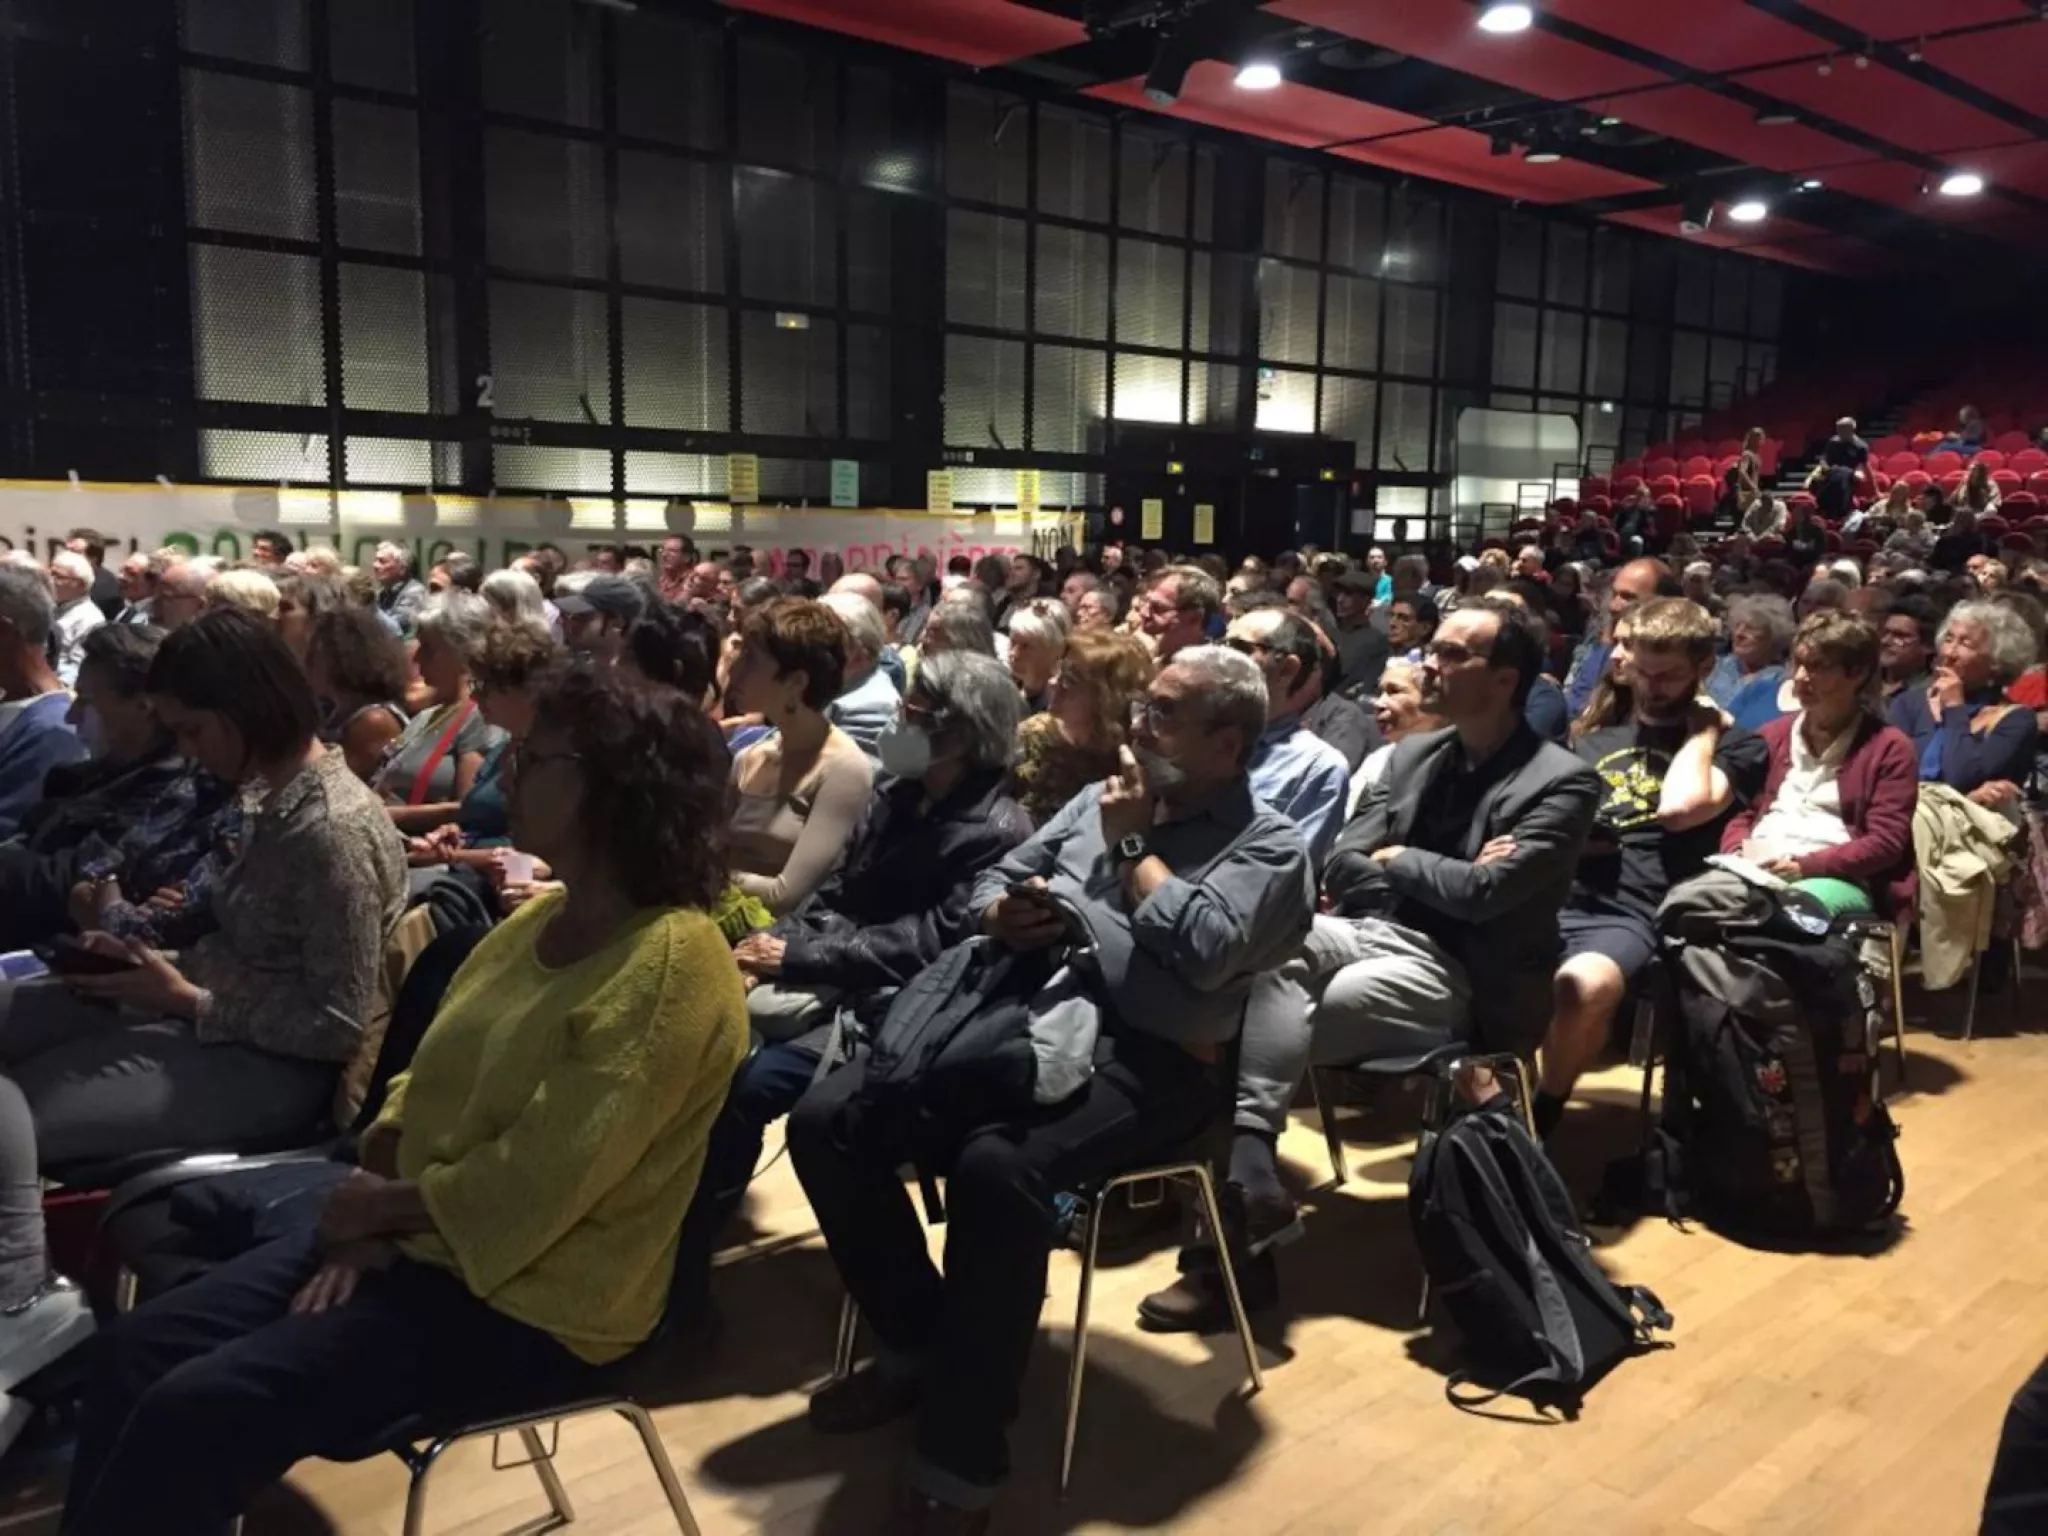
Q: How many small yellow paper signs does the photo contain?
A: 5